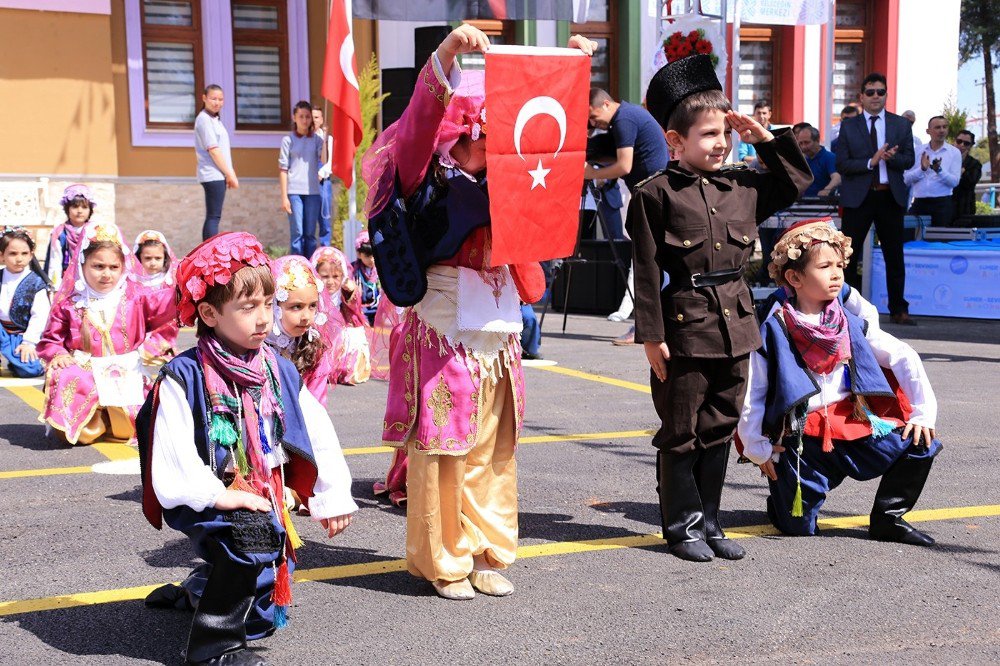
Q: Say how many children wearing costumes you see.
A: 11